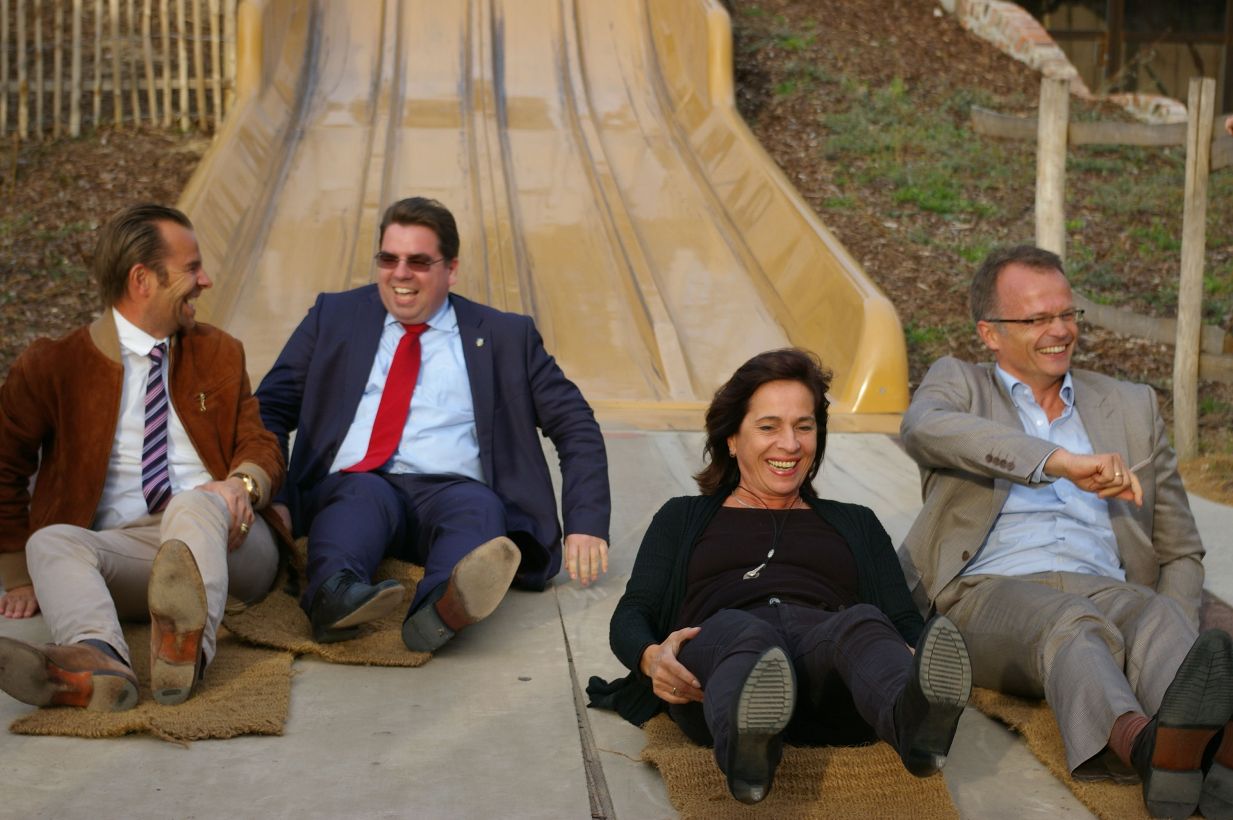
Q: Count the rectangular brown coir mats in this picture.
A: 4